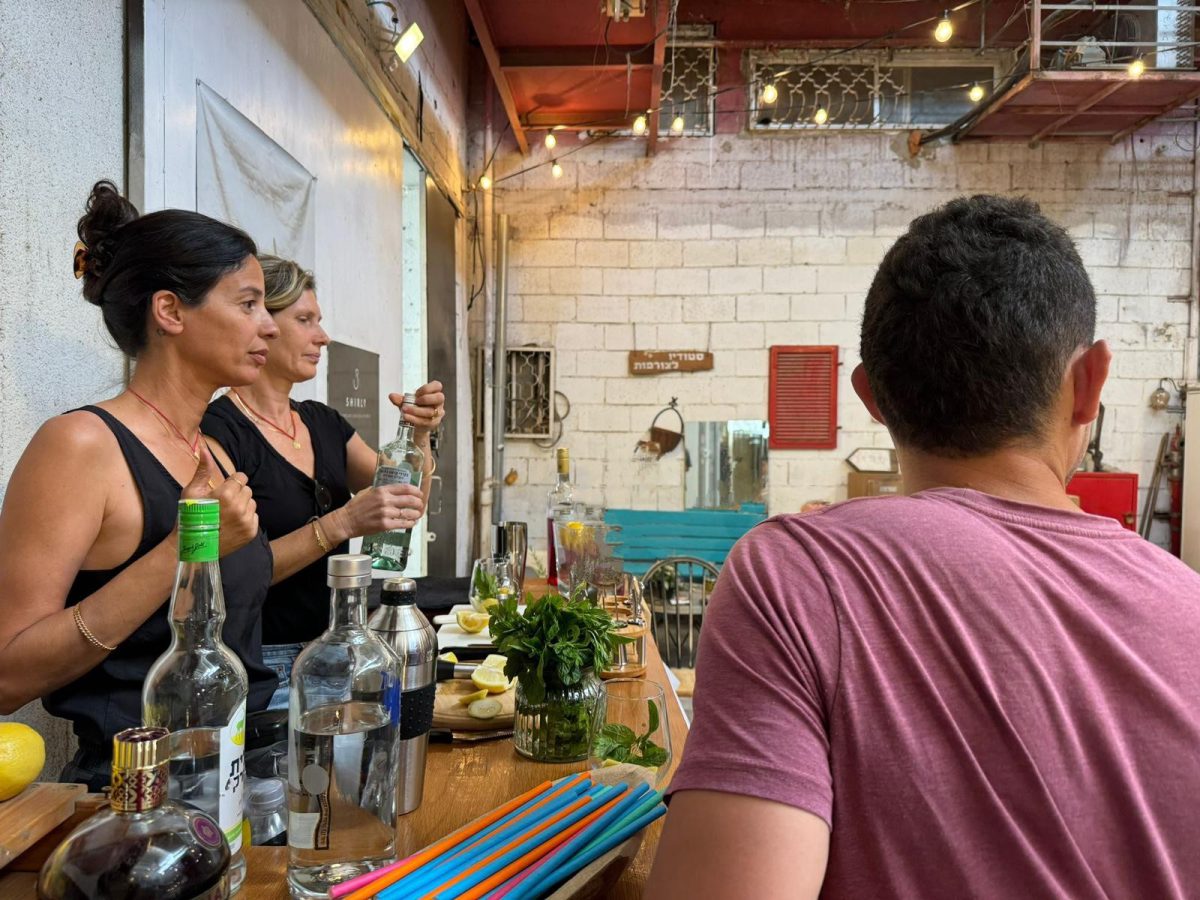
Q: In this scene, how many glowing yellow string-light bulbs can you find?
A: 10